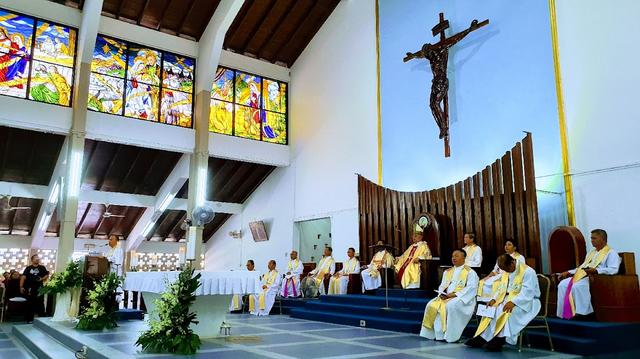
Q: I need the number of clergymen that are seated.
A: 12